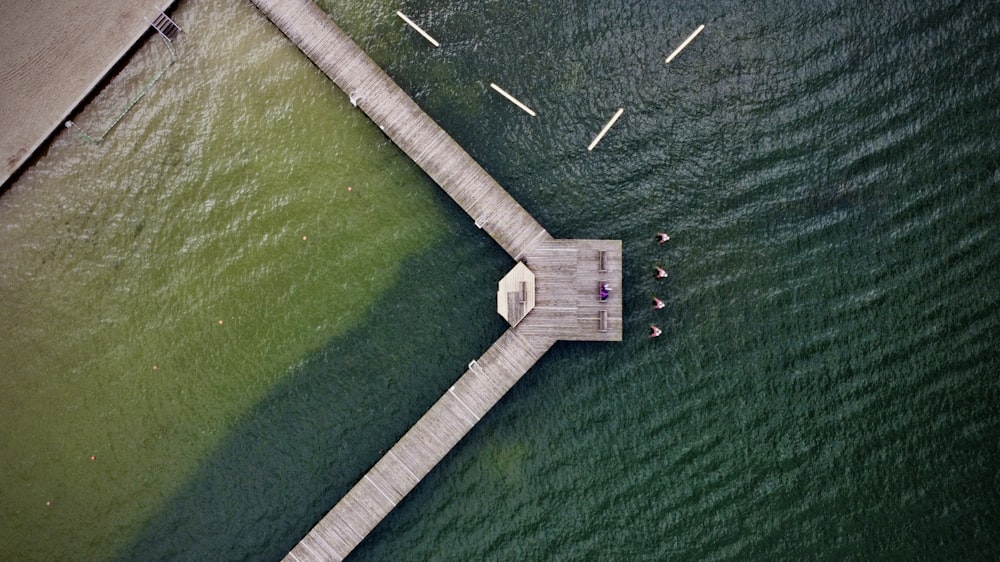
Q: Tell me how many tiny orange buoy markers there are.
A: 6